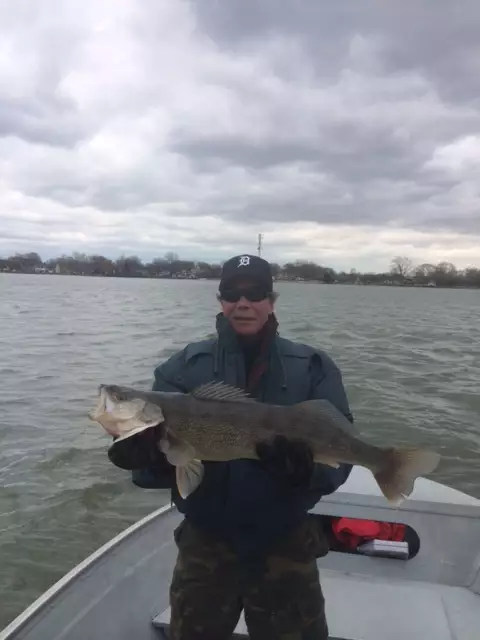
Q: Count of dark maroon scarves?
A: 1